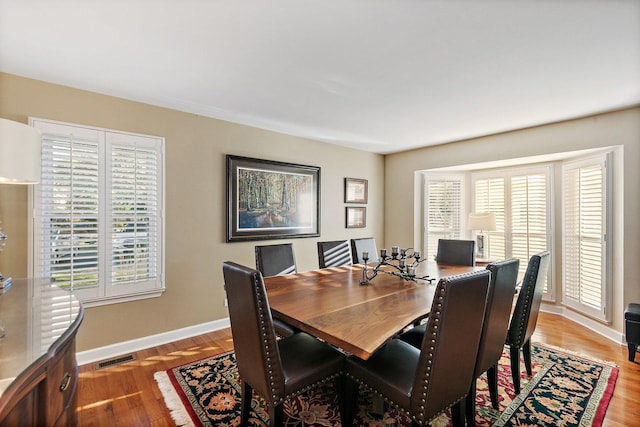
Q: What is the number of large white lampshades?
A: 2